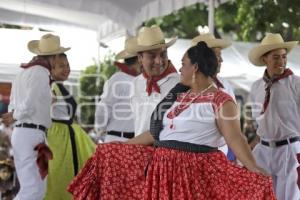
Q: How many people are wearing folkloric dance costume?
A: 7